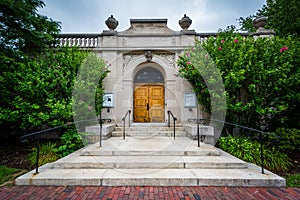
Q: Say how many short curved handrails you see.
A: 2